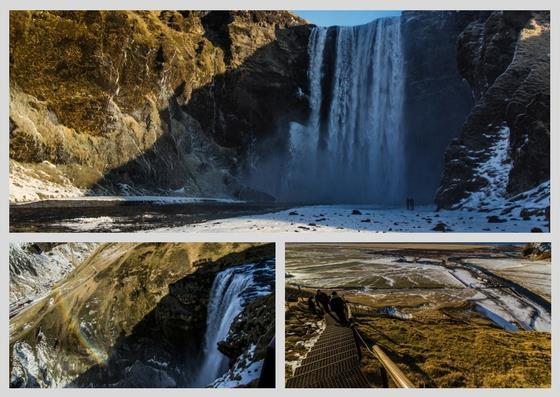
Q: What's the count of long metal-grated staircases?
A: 1